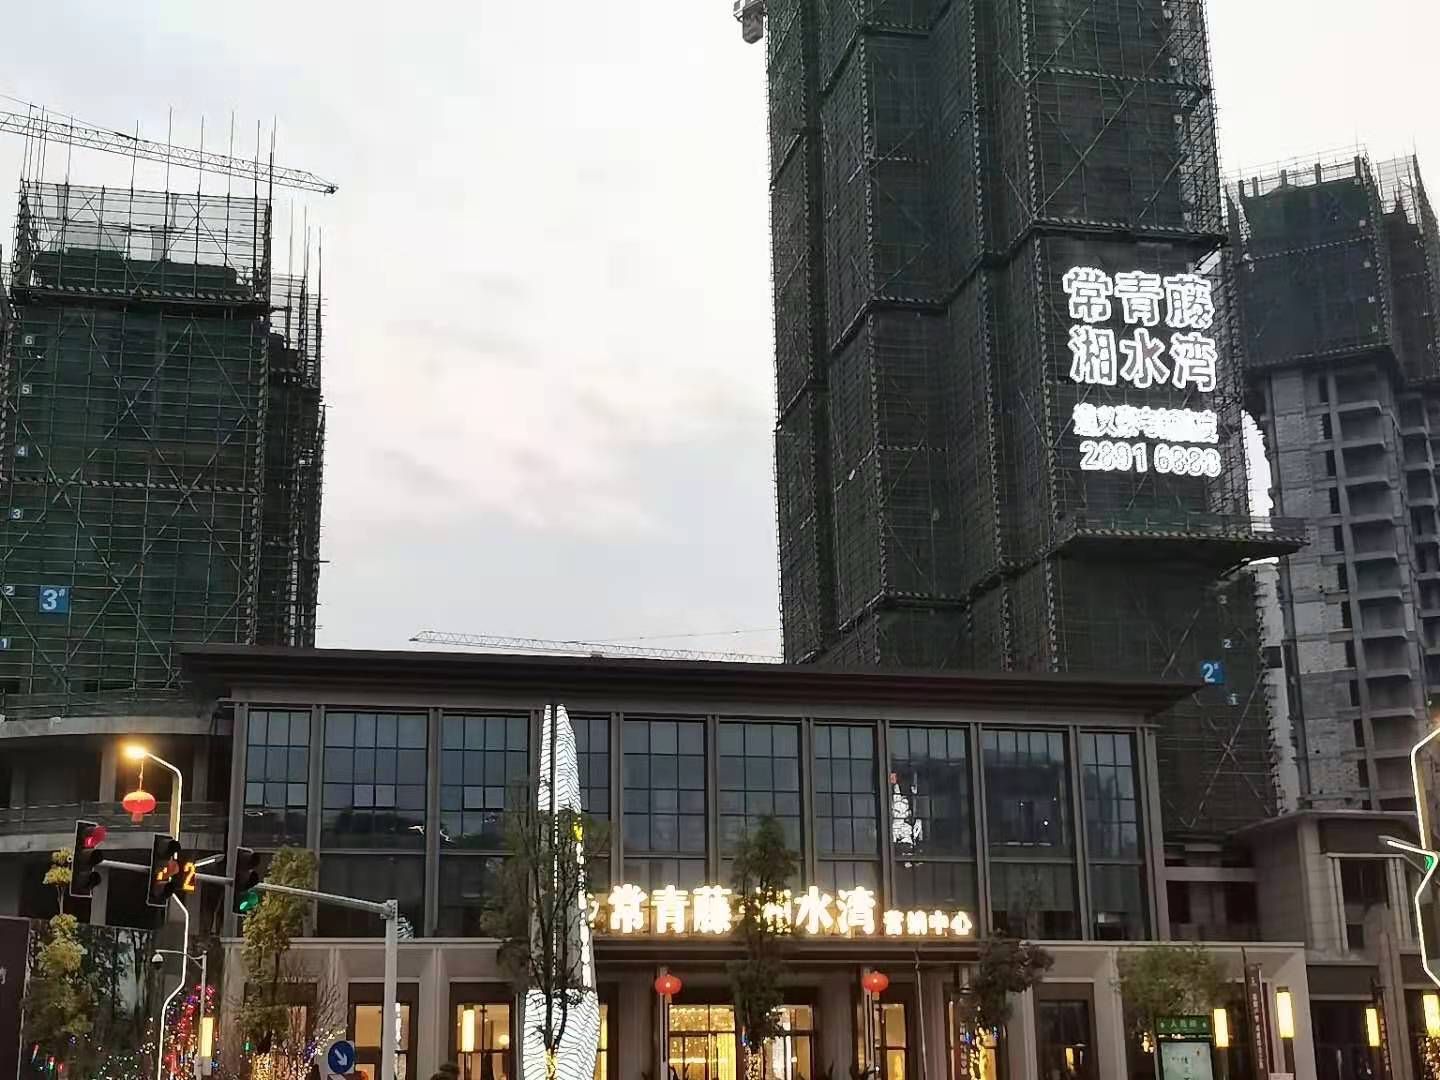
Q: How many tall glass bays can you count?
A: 10